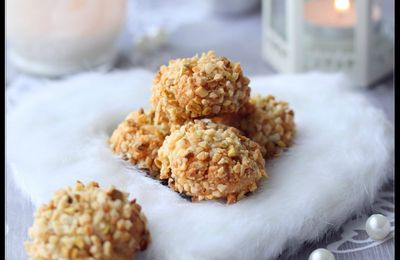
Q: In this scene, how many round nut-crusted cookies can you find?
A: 5